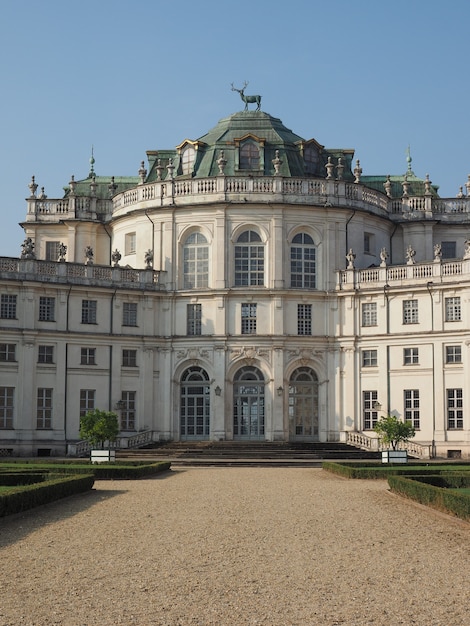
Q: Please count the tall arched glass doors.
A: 3